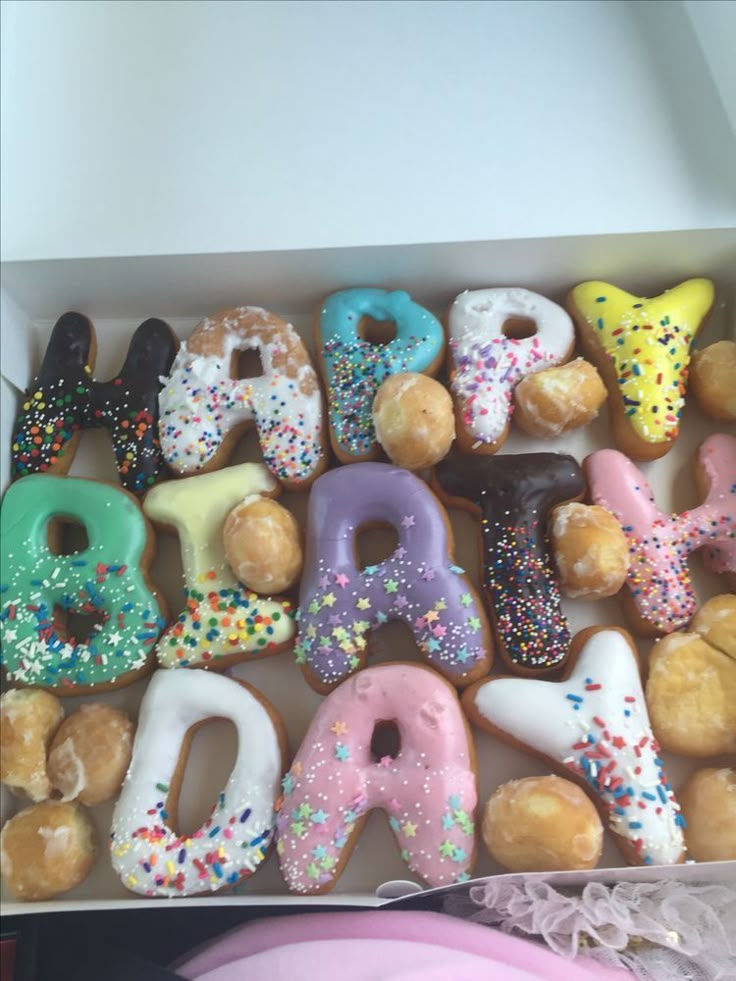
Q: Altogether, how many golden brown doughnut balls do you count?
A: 12